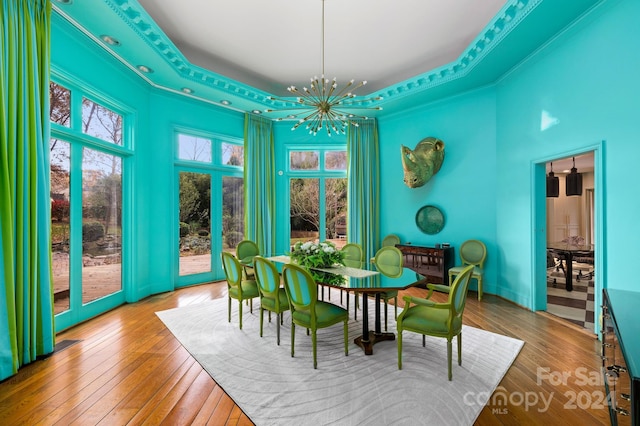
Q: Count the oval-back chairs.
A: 9